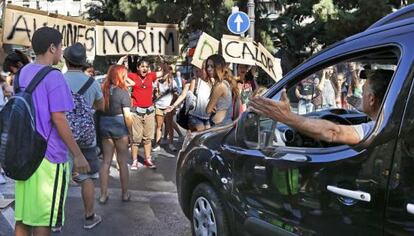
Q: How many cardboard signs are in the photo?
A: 4